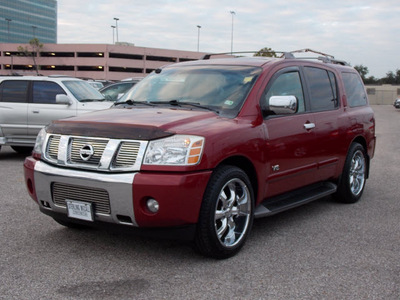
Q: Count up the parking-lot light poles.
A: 6